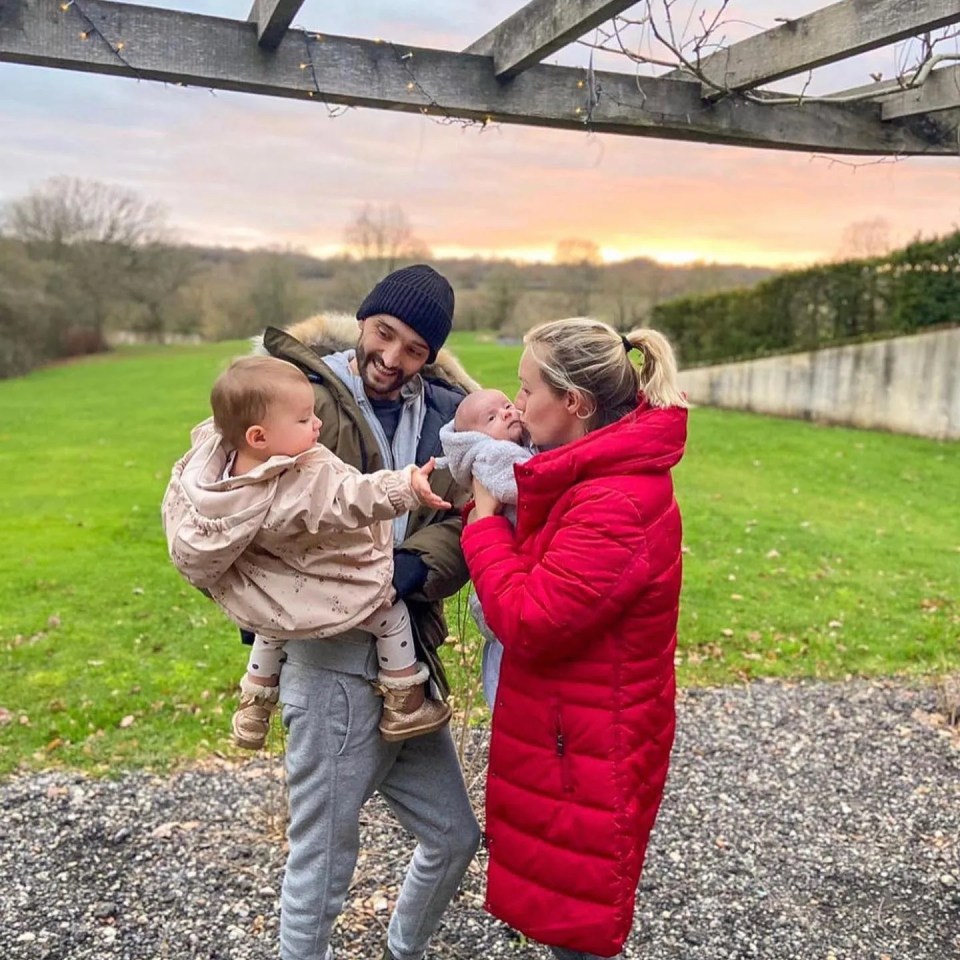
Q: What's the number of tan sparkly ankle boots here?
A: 2